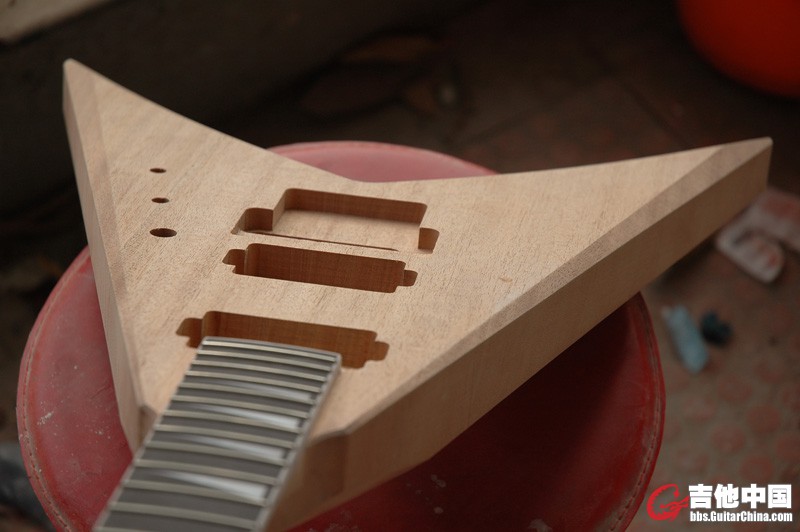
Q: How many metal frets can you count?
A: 13